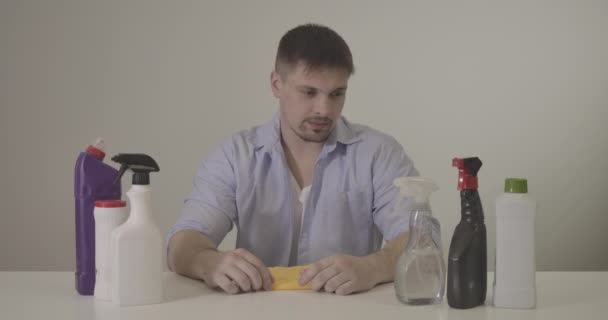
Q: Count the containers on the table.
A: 6